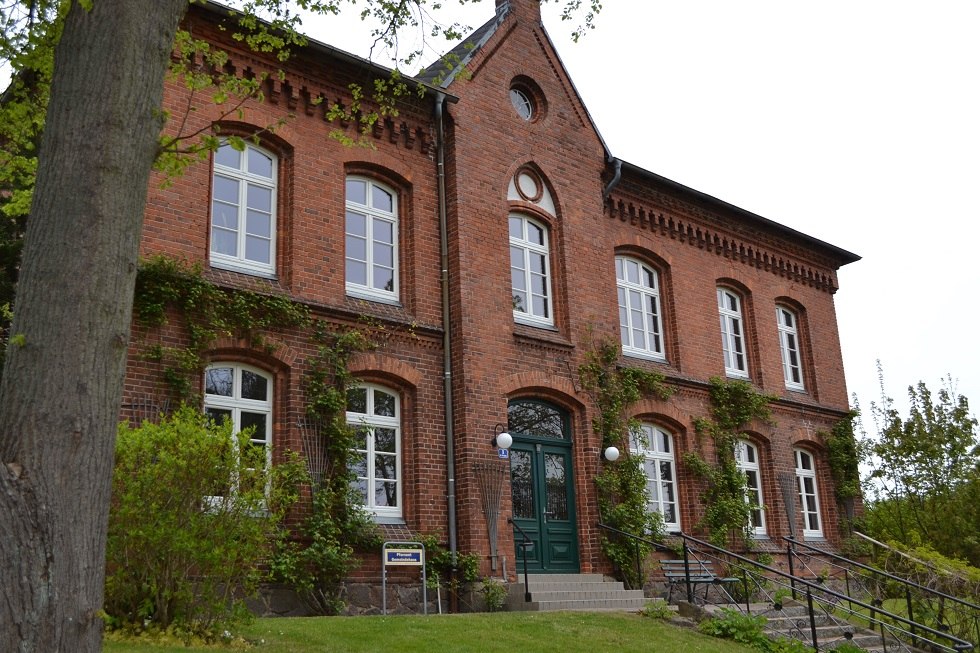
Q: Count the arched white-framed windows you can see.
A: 11